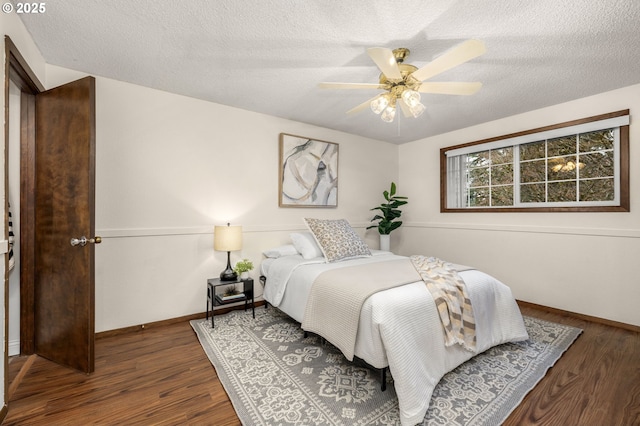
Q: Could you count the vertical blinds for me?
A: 1